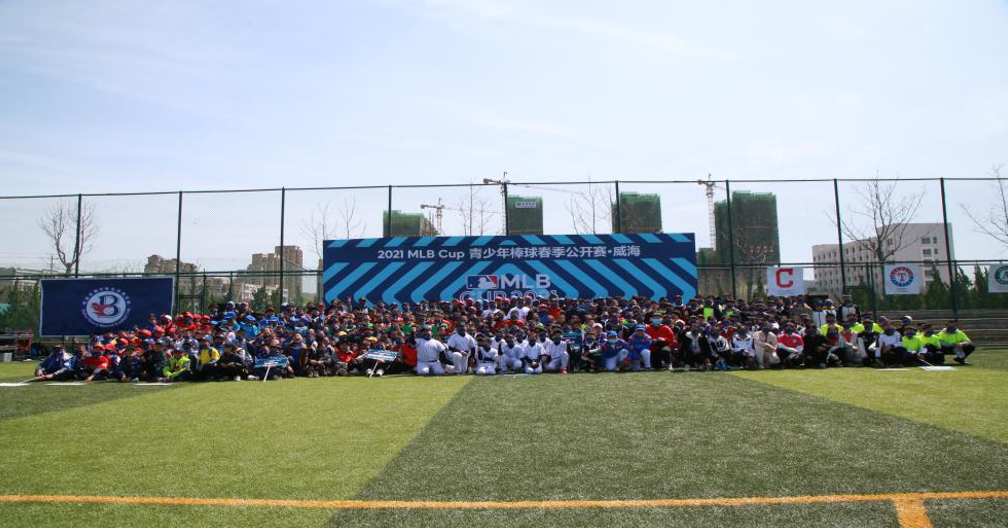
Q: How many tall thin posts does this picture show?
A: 9